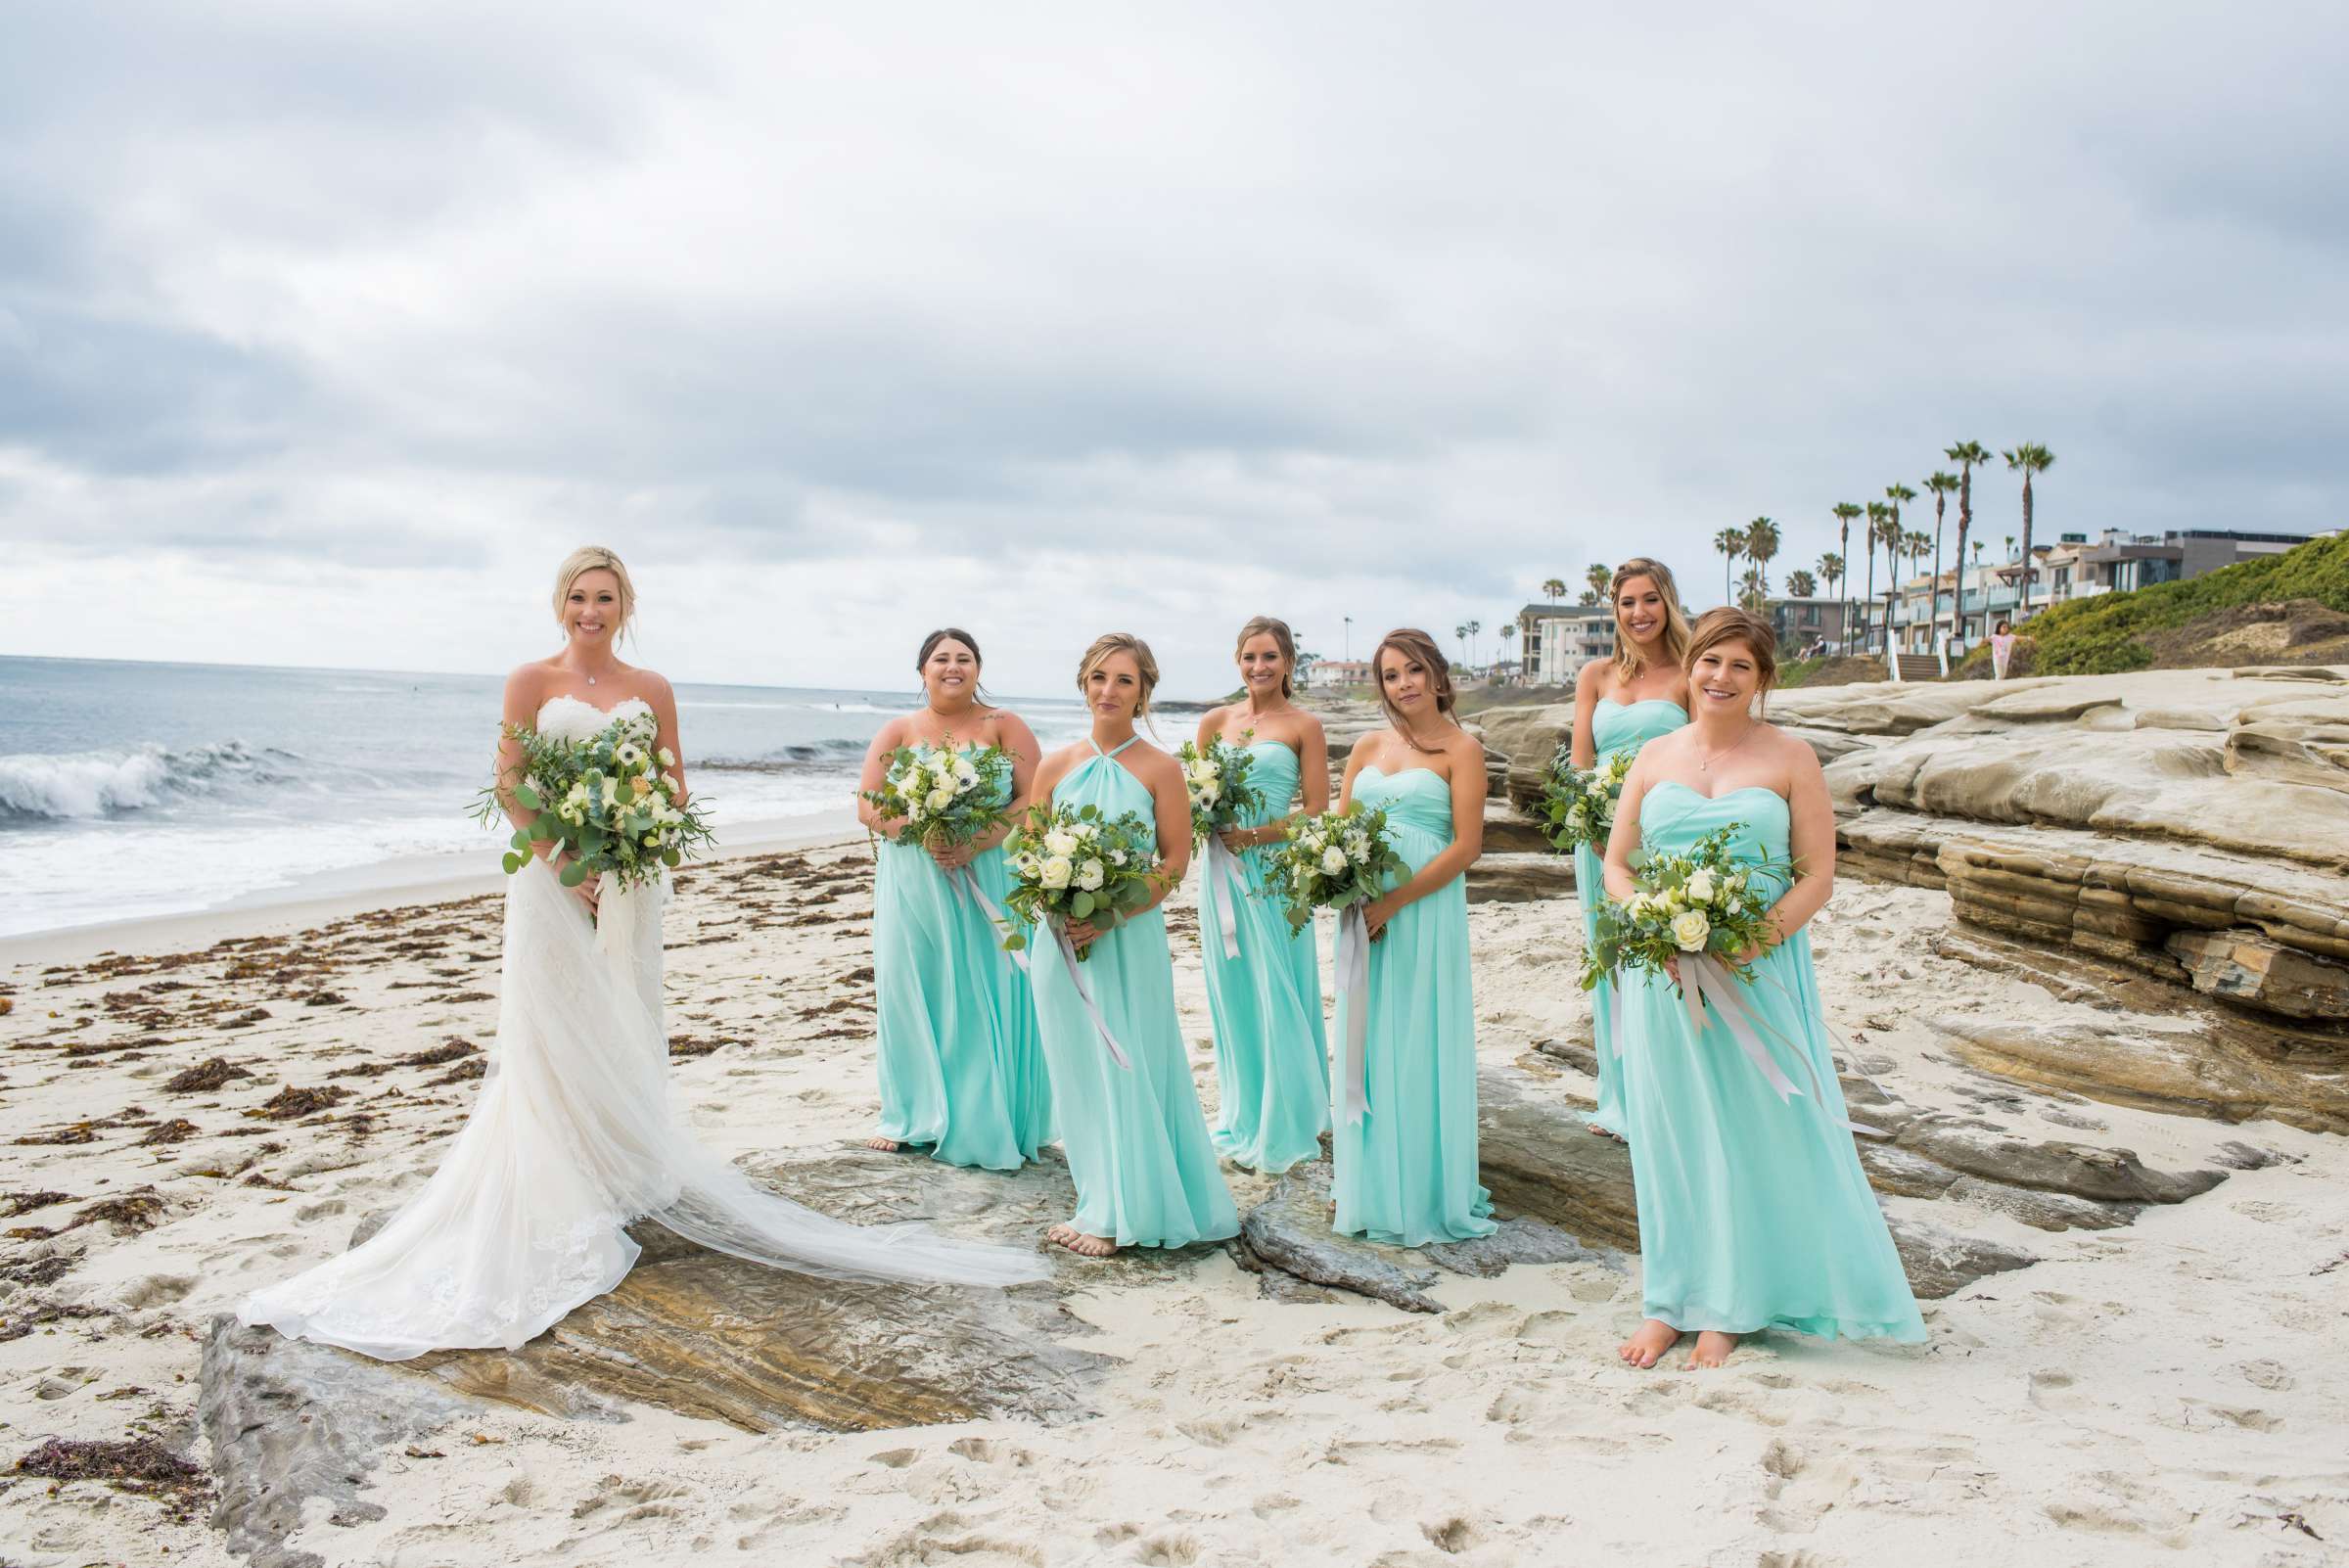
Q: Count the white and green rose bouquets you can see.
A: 7